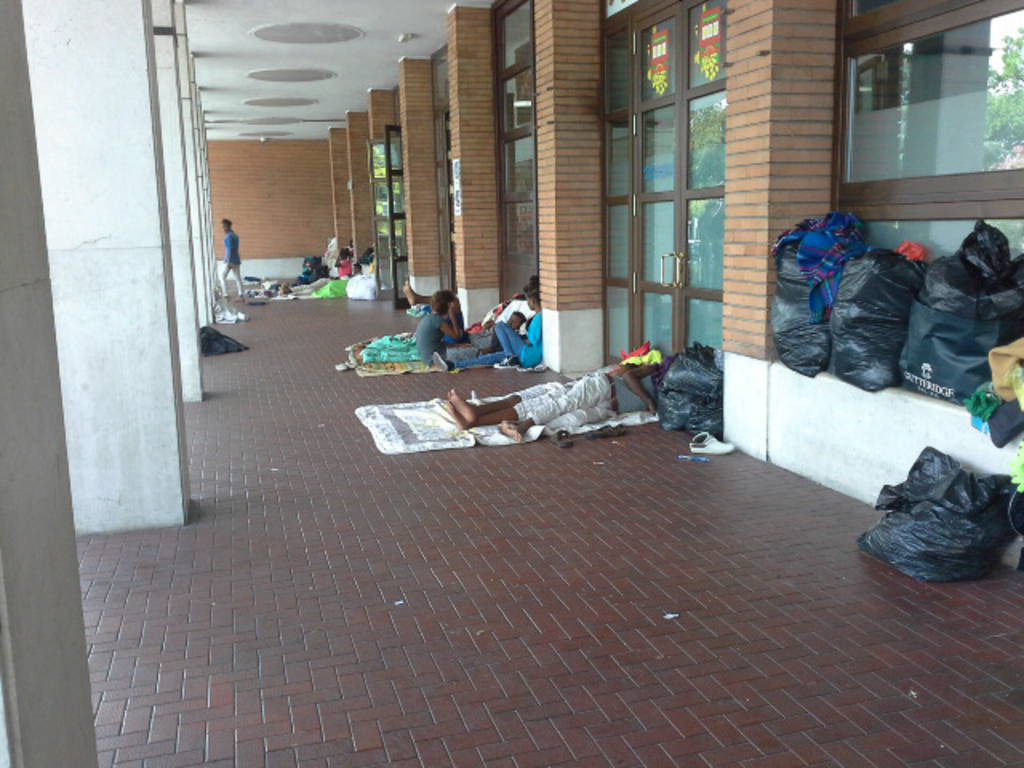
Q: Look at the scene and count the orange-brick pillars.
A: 7